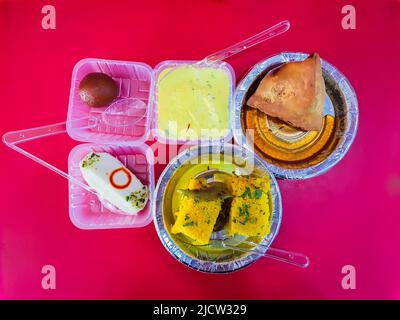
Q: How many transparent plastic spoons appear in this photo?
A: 4